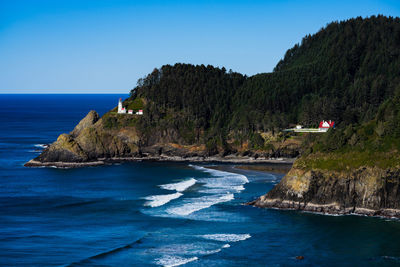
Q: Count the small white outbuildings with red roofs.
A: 2